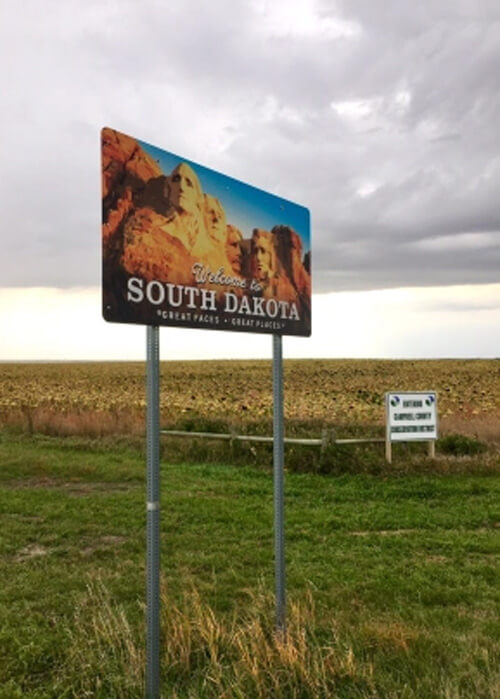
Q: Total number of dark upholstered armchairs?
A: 0